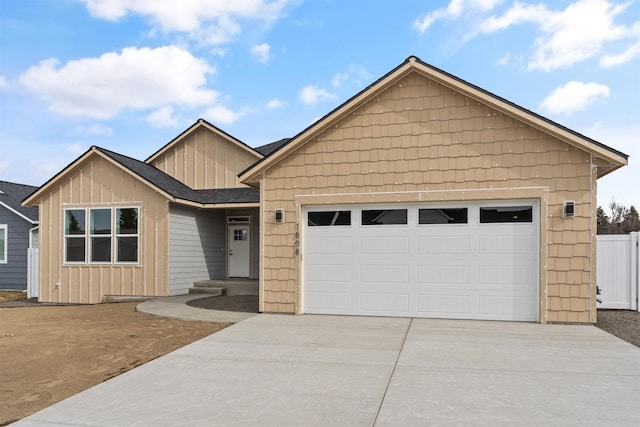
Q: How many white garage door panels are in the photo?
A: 12